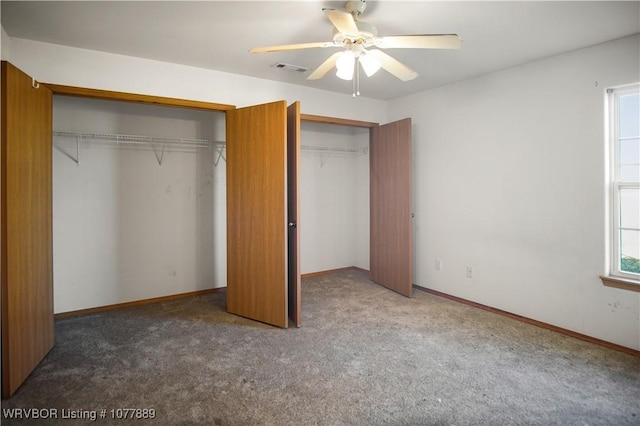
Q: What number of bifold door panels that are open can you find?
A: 4